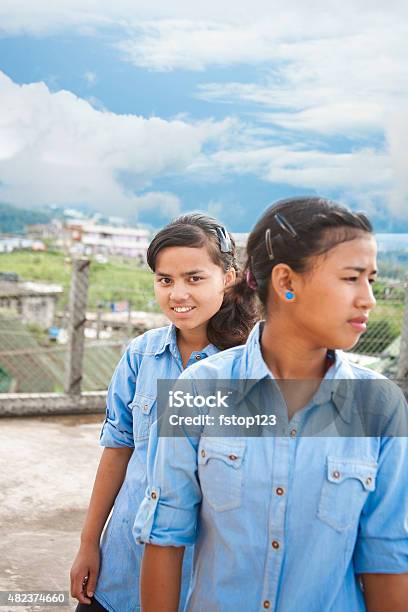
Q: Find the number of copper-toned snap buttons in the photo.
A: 11